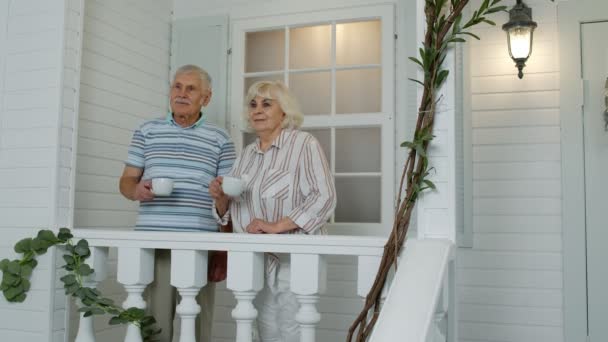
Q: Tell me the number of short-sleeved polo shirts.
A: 1